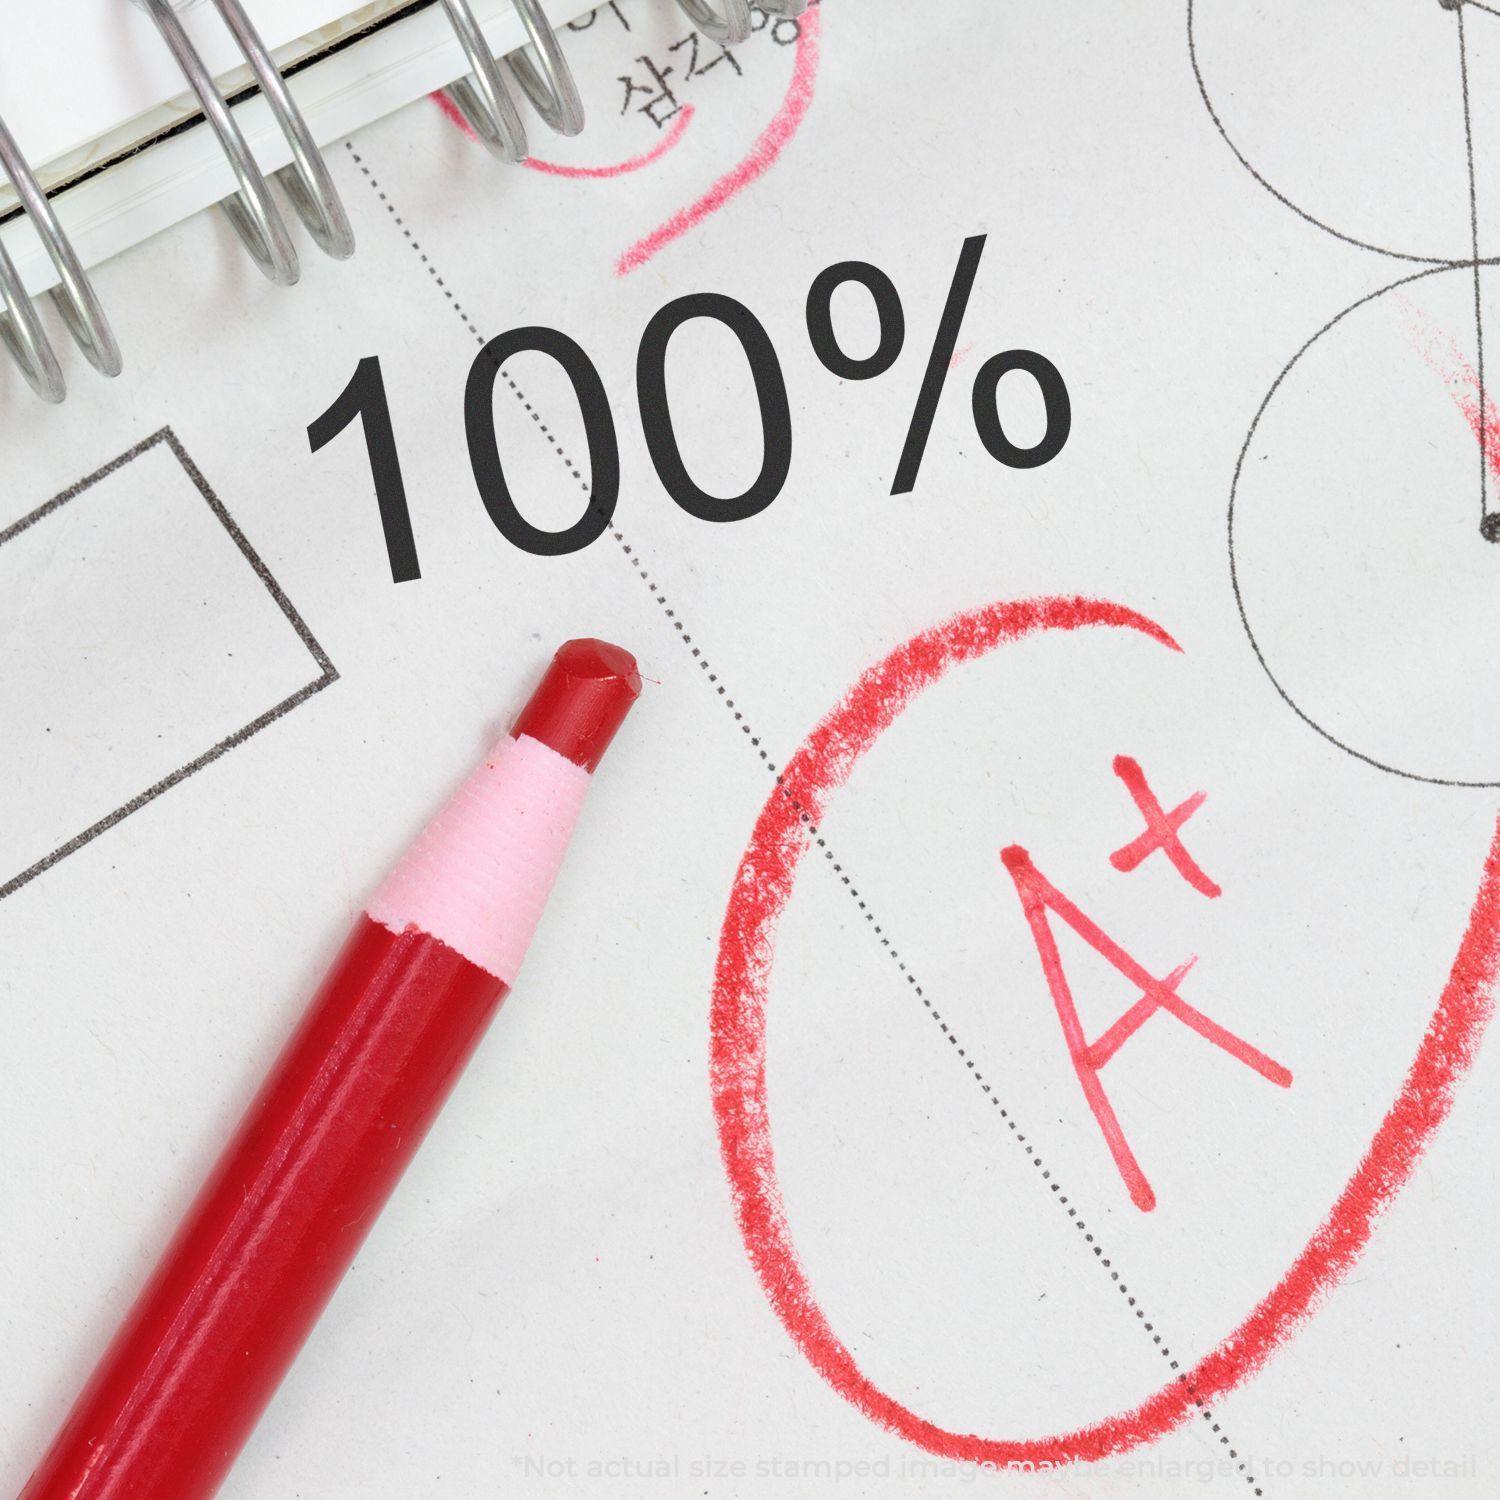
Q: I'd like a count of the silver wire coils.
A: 8